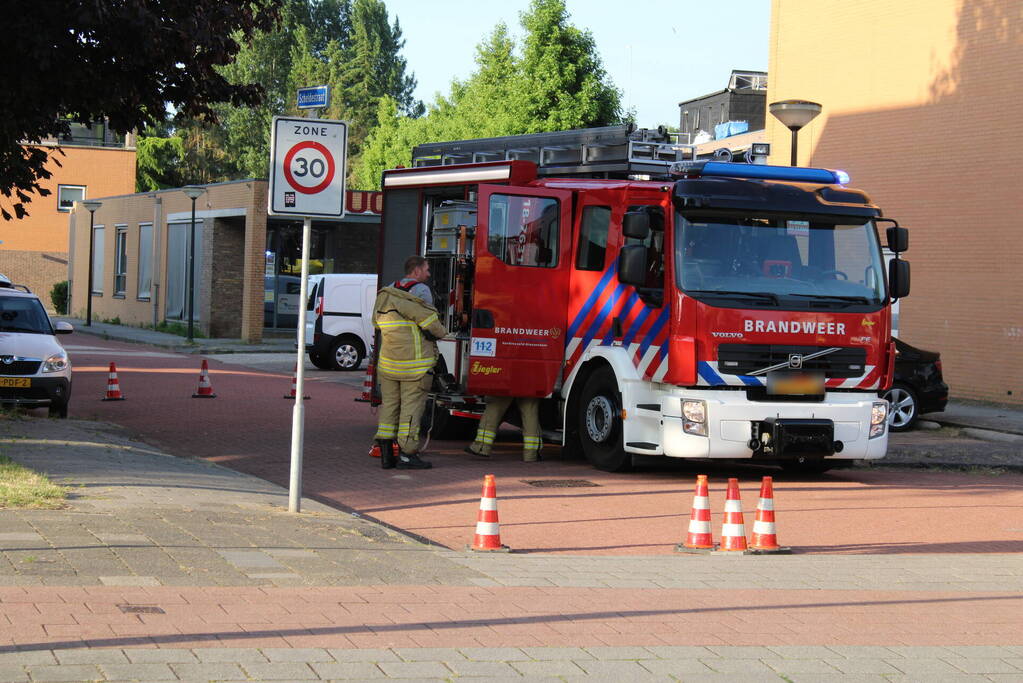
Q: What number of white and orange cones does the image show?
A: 8